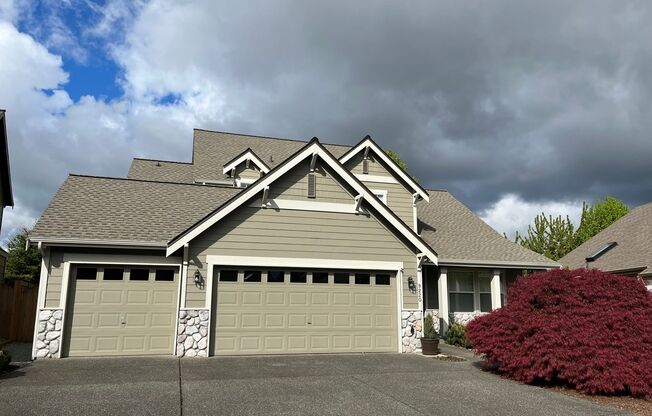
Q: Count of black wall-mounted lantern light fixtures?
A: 2